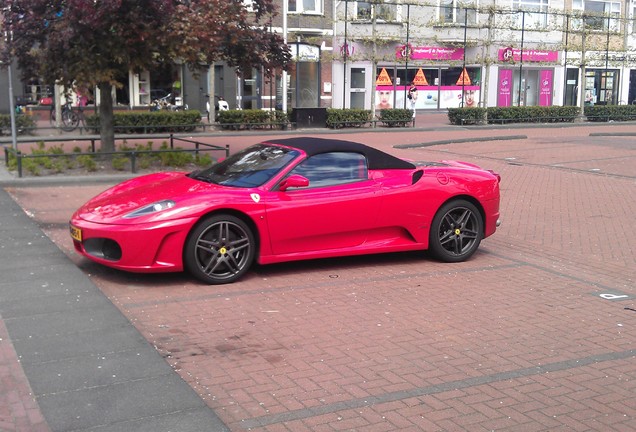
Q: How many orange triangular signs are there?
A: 3